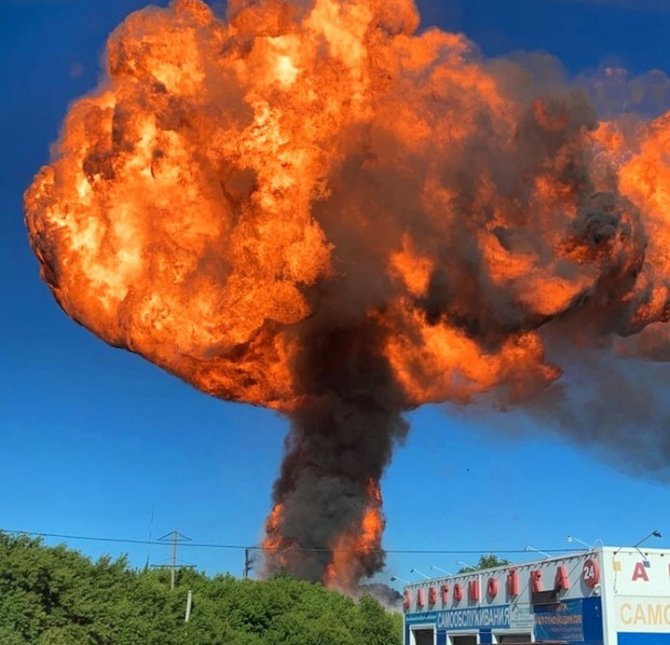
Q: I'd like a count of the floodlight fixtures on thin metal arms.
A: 7